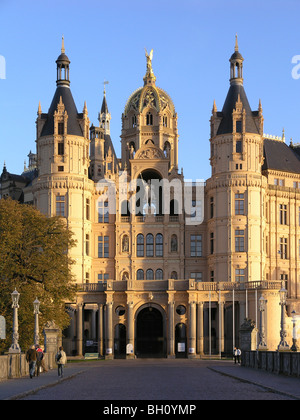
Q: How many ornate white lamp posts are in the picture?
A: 4